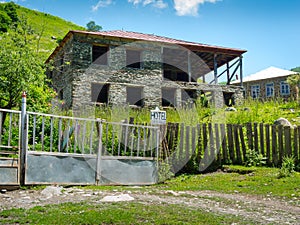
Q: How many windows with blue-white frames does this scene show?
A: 3